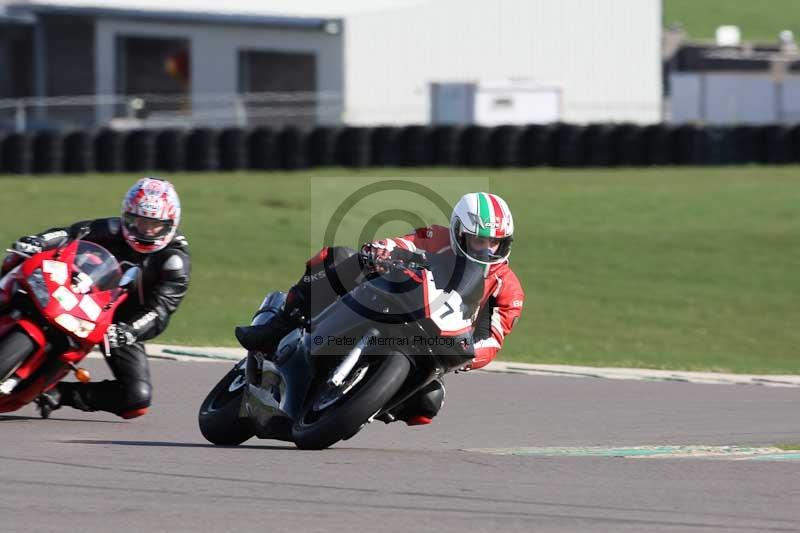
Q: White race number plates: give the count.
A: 1